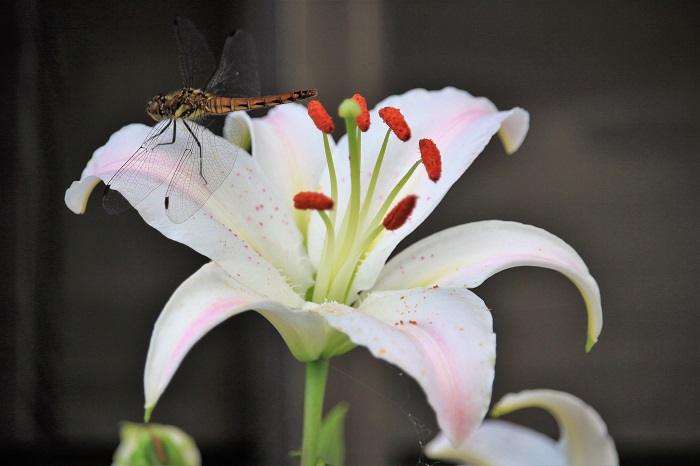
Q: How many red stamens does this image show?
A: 6